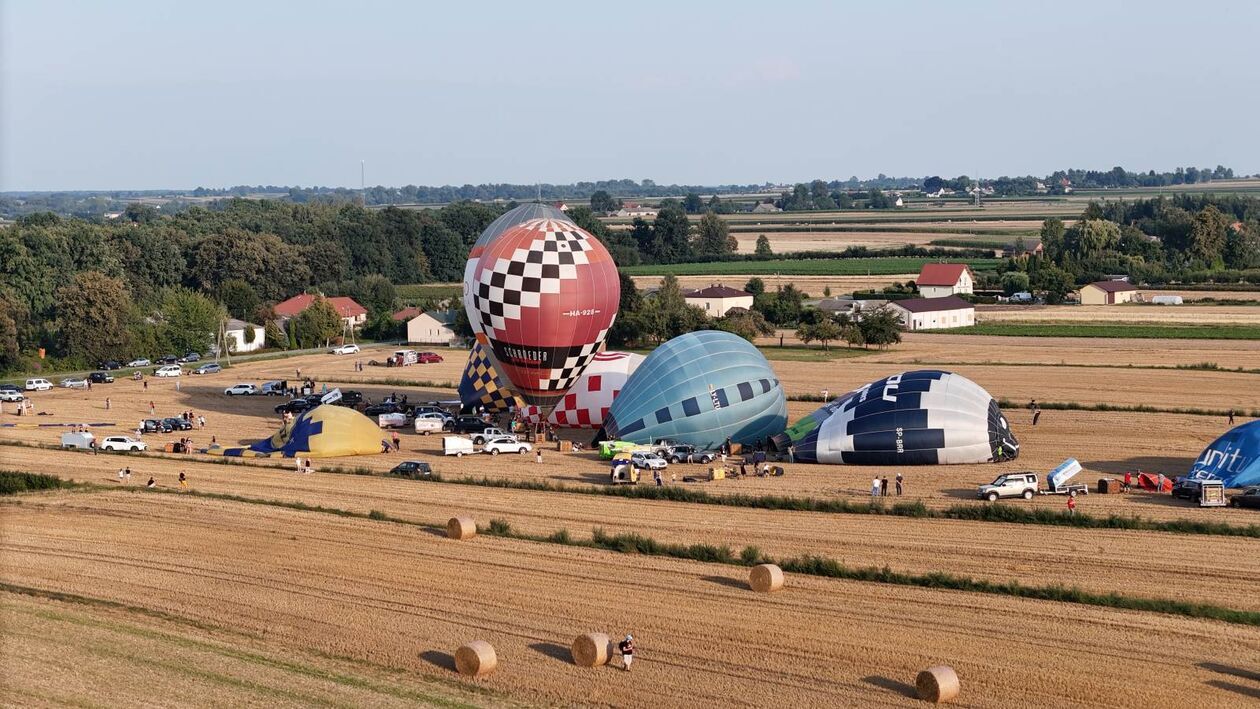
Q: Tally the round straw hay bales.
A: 5